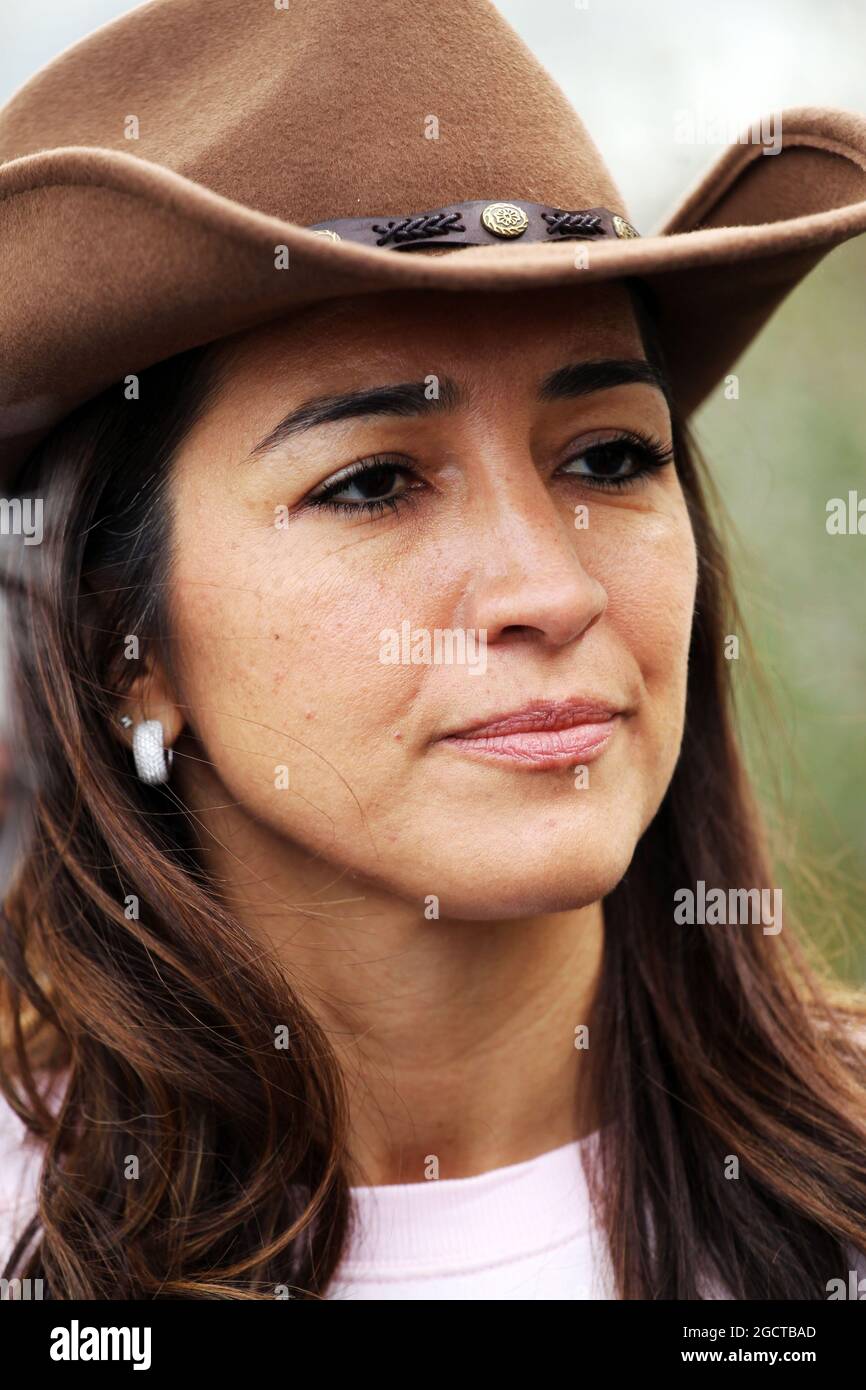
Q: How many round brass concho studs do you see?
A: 3